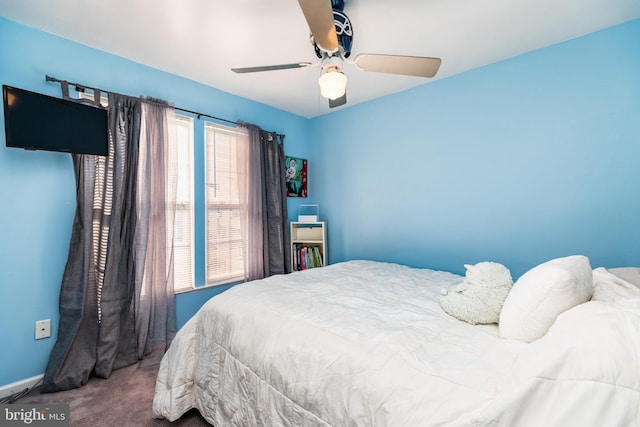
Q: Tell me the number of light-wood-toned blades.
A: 2